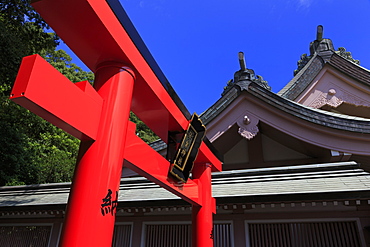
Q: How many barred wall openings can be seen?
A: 4